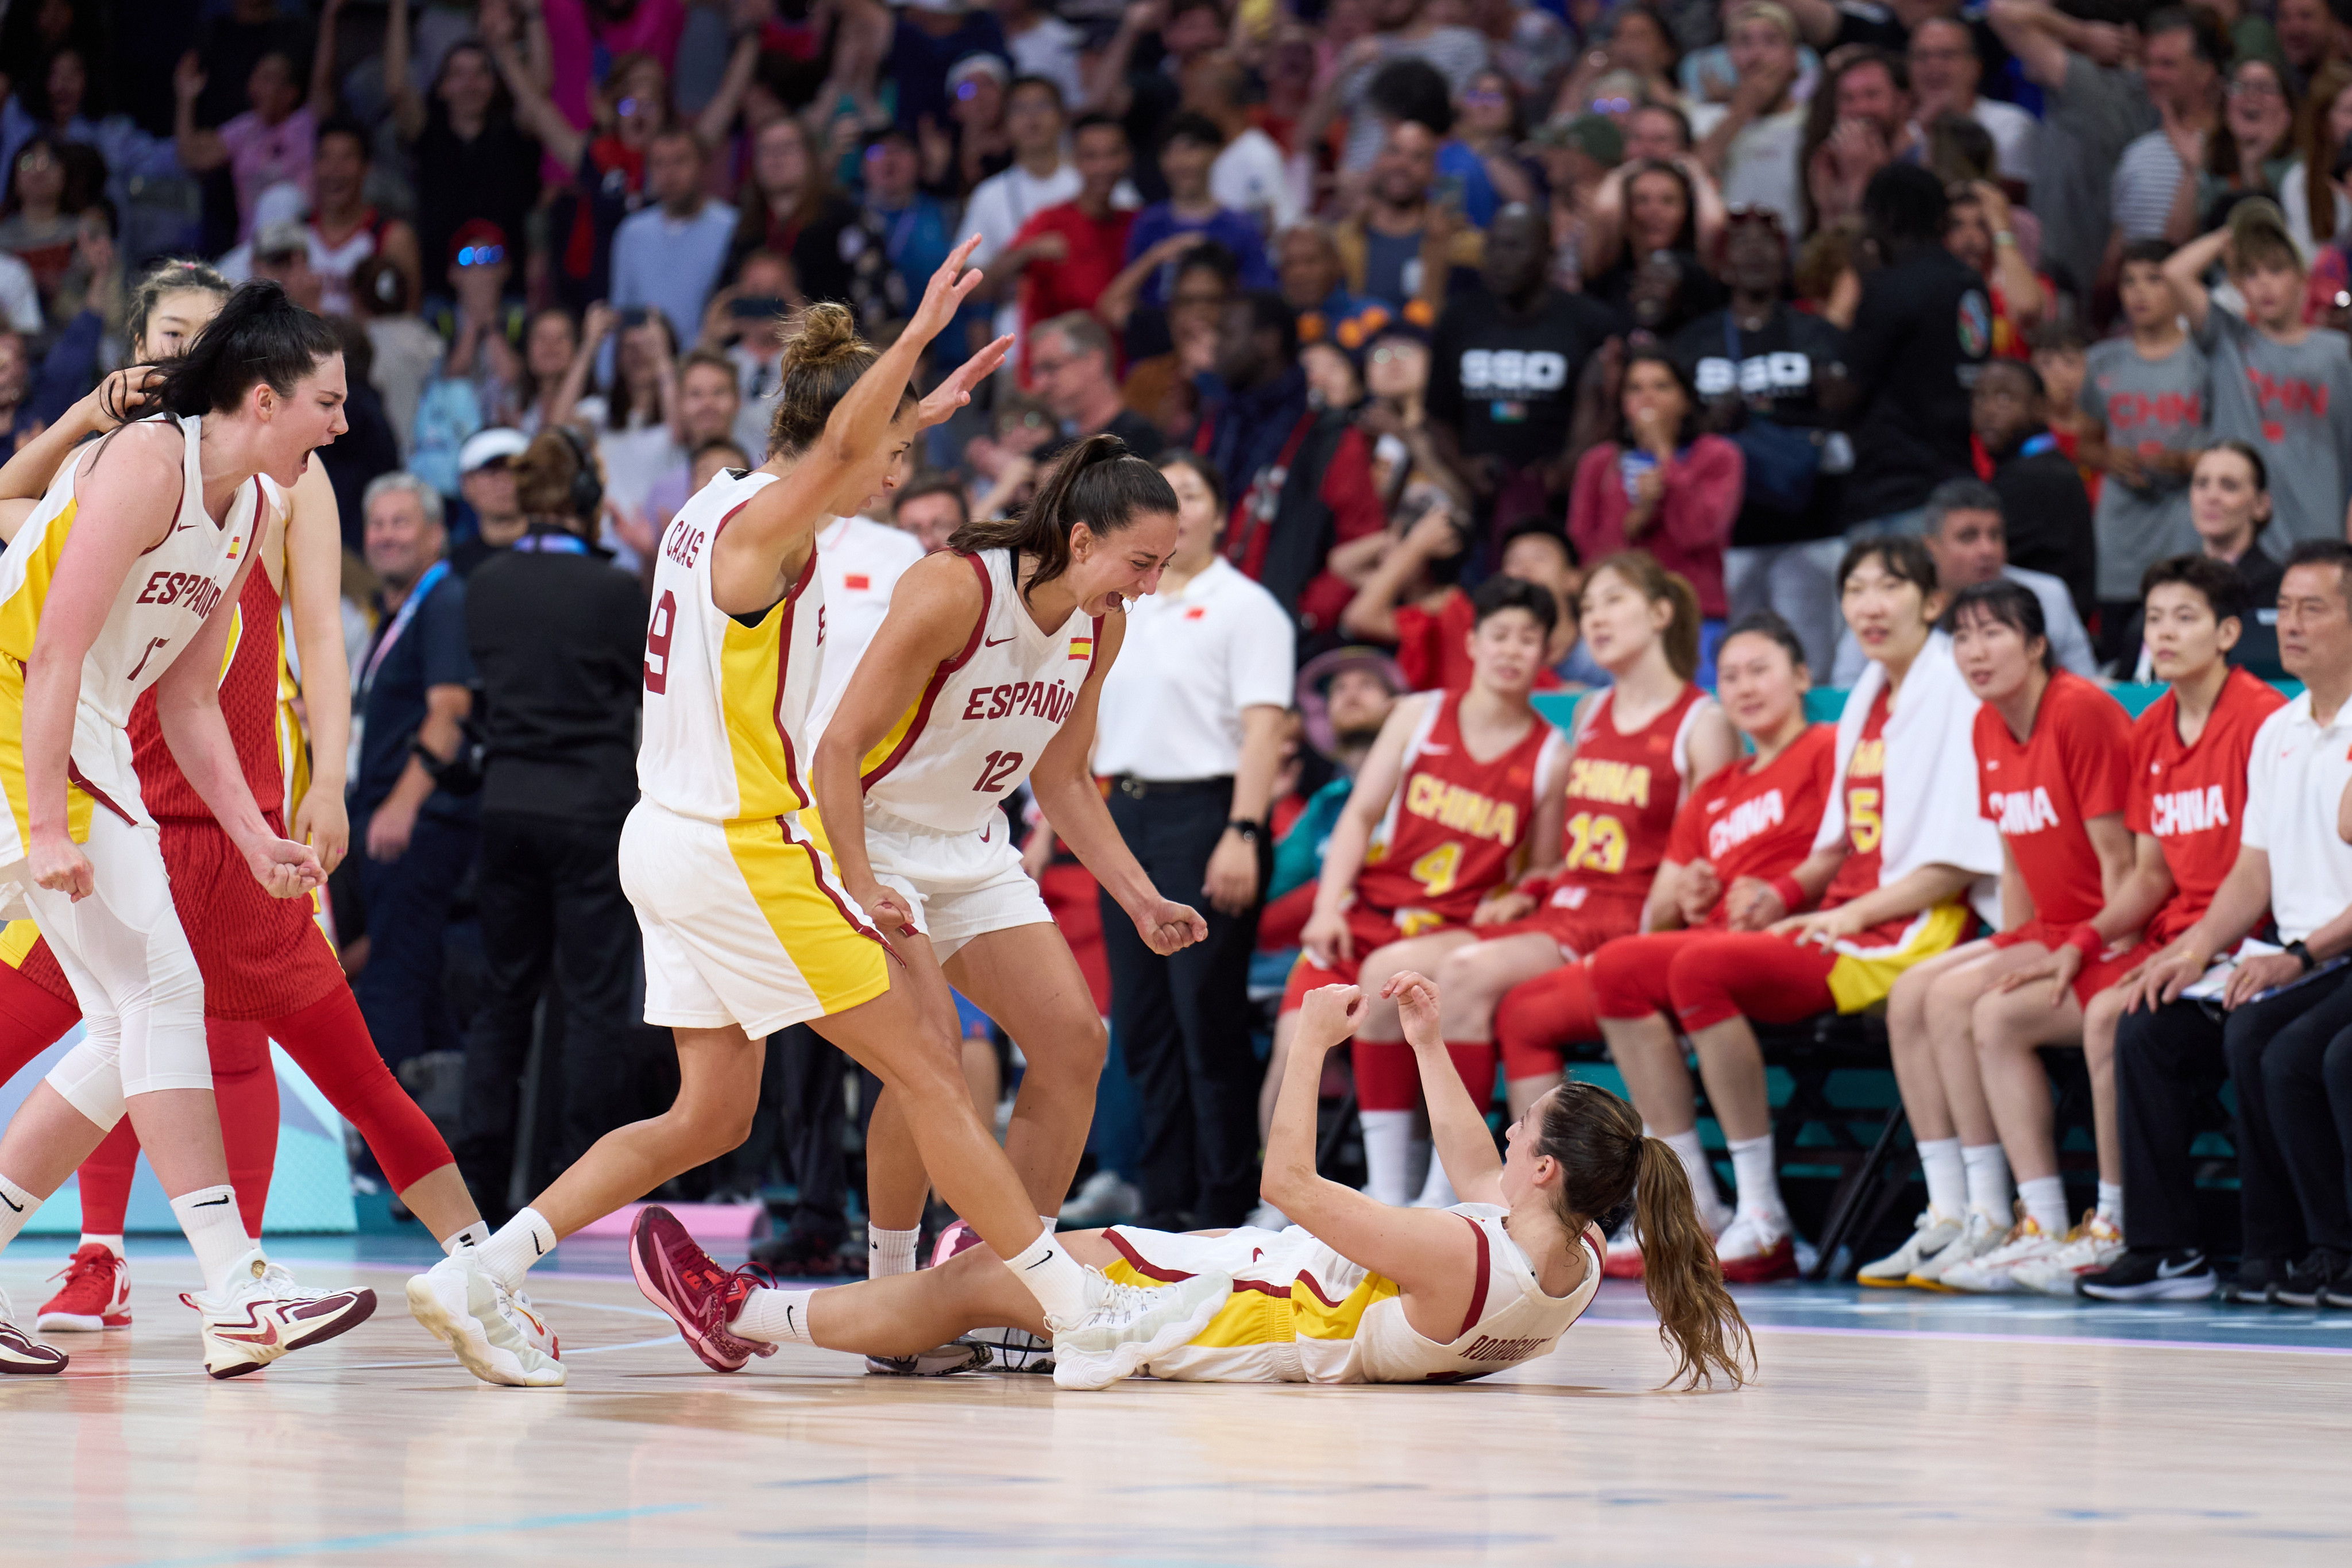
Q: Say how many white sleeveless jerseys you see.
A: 4